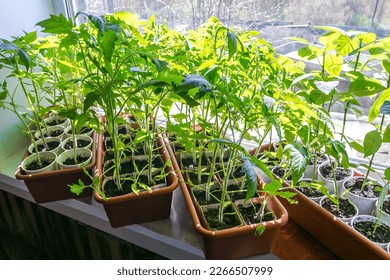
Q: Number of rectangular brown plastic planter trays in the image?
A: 4